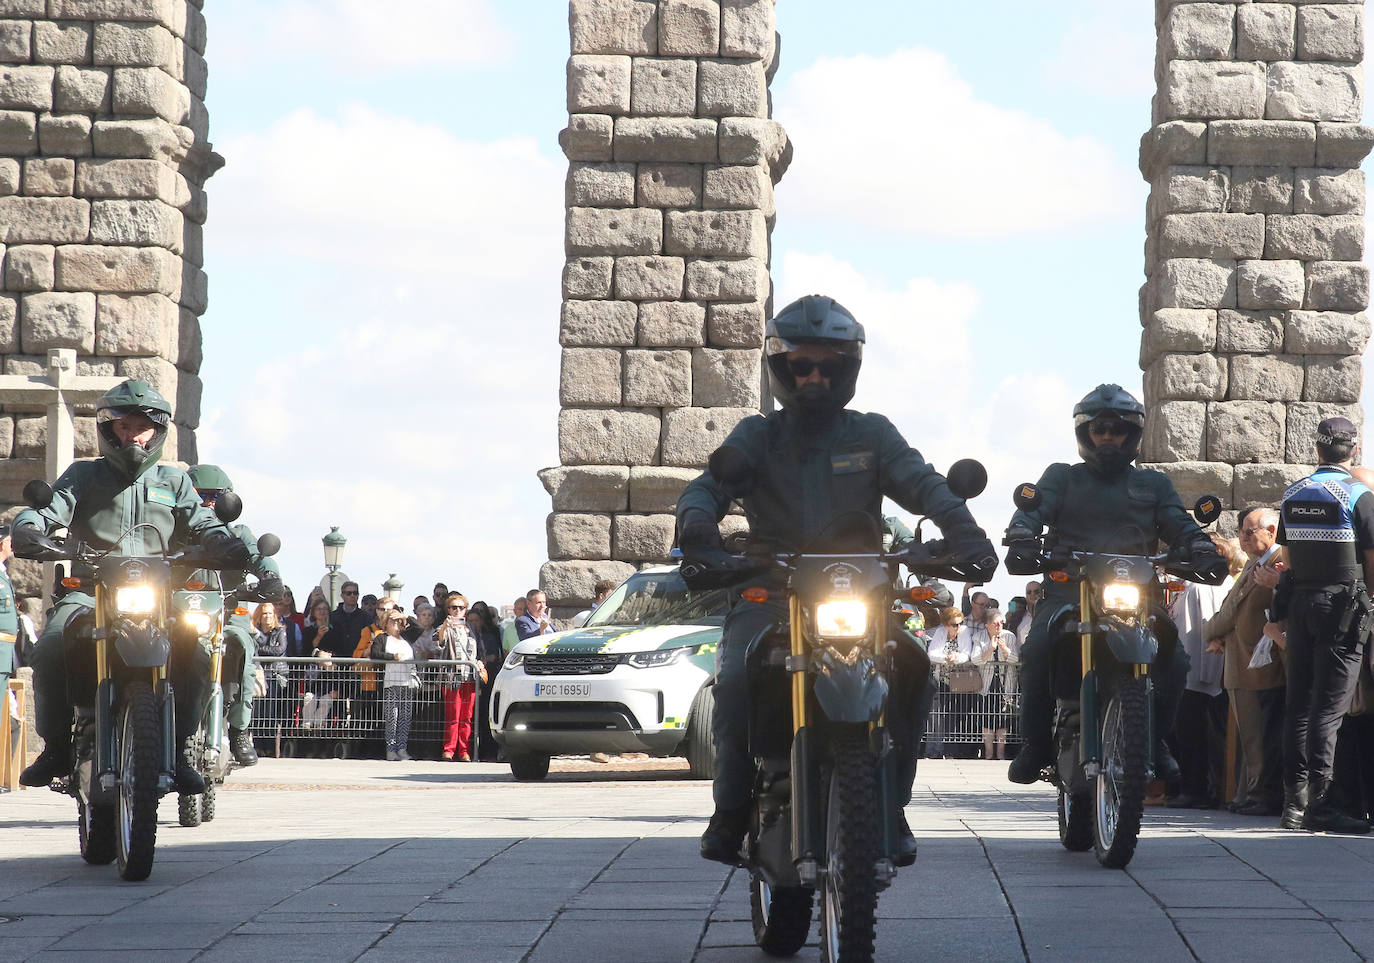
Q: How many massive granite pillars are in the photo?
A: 3